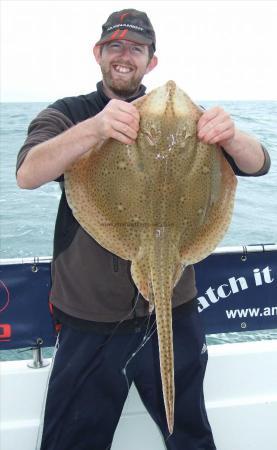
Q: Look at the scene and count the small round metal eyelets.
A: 4